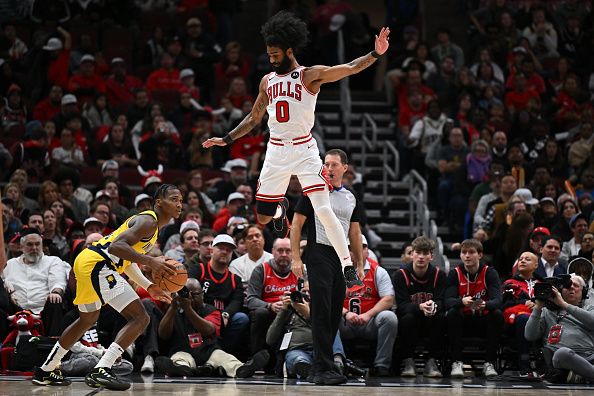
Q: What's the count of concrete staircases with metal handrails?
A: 1